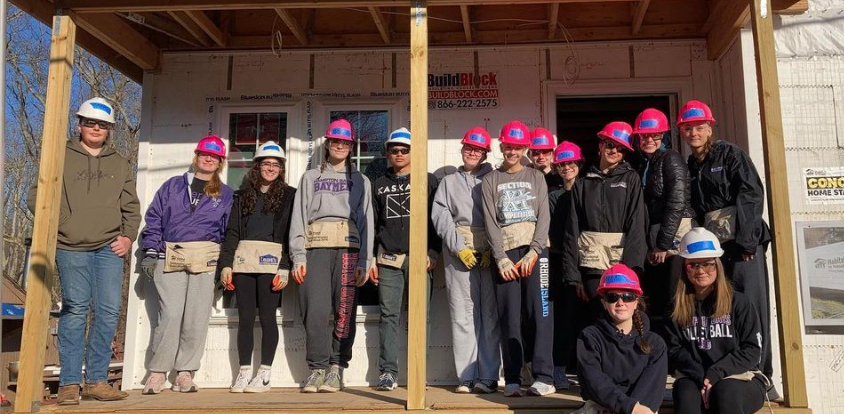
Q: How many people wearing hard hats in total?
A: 14